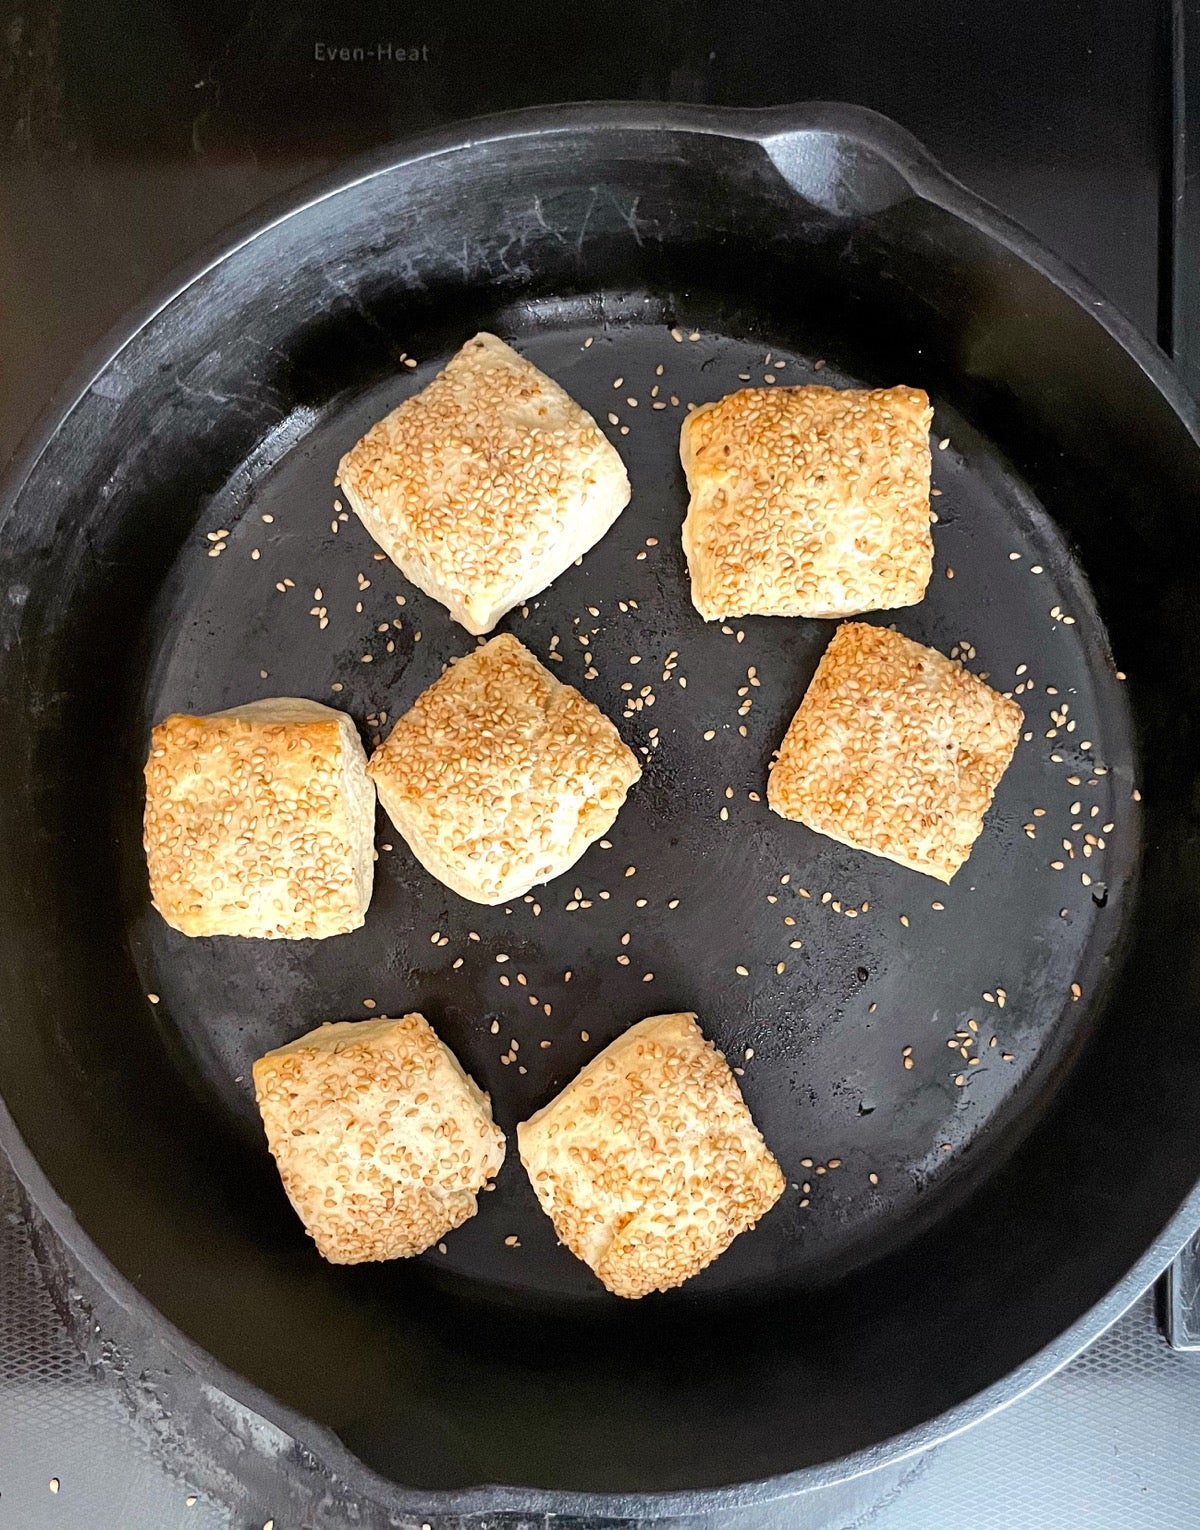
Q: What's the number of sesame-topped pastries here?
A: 7